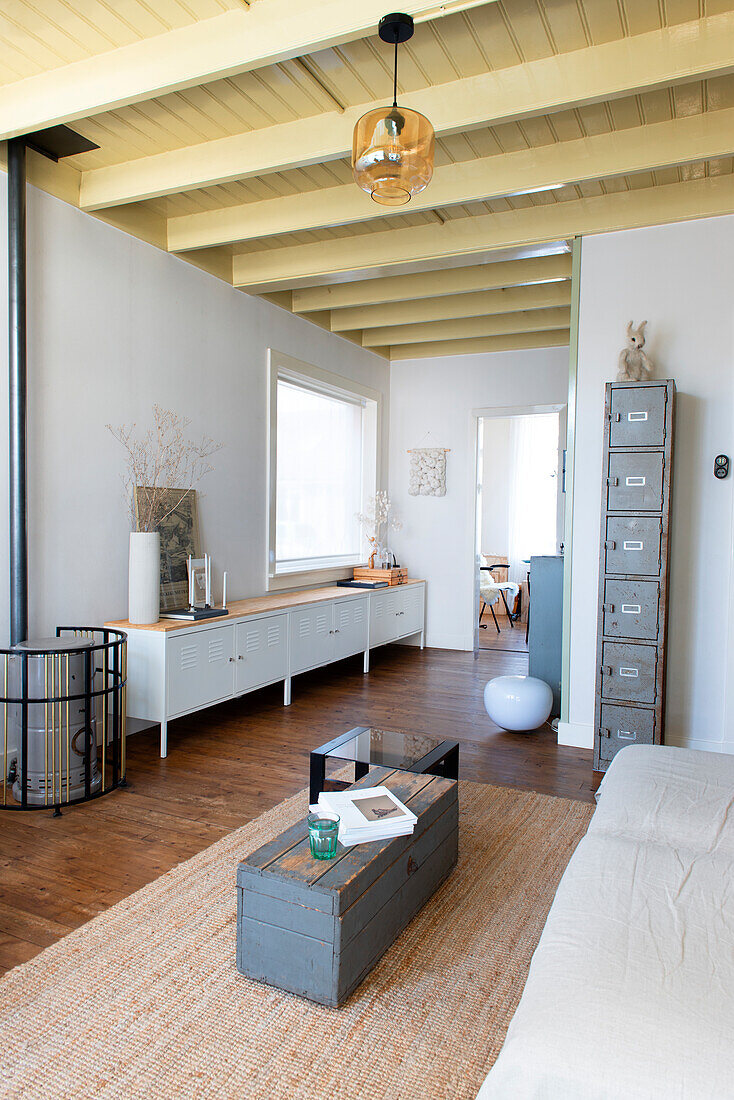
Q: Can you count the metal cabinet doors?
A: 12